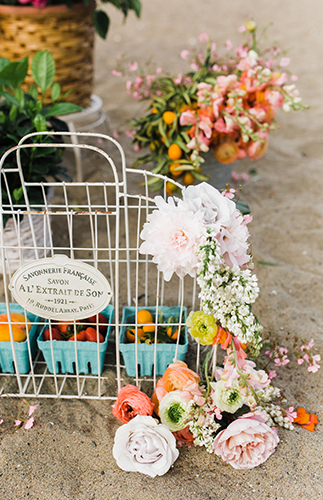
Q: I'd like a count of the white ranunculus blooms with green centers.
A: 2